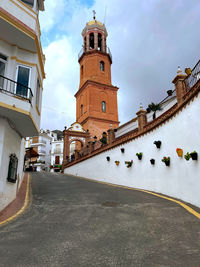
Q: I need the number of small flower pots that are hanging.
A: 10